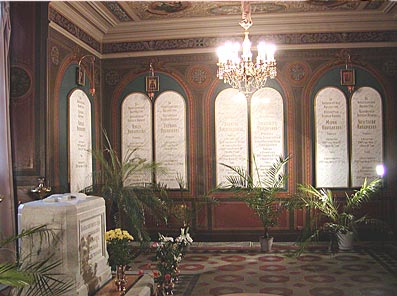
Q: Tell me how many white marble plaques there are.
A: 7